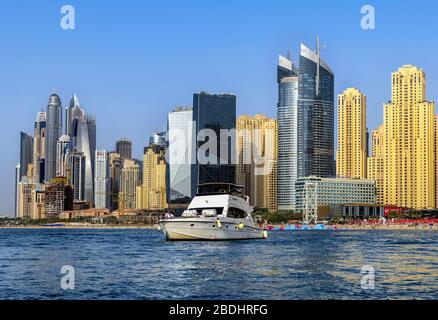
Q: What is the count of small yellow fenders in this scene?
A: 3